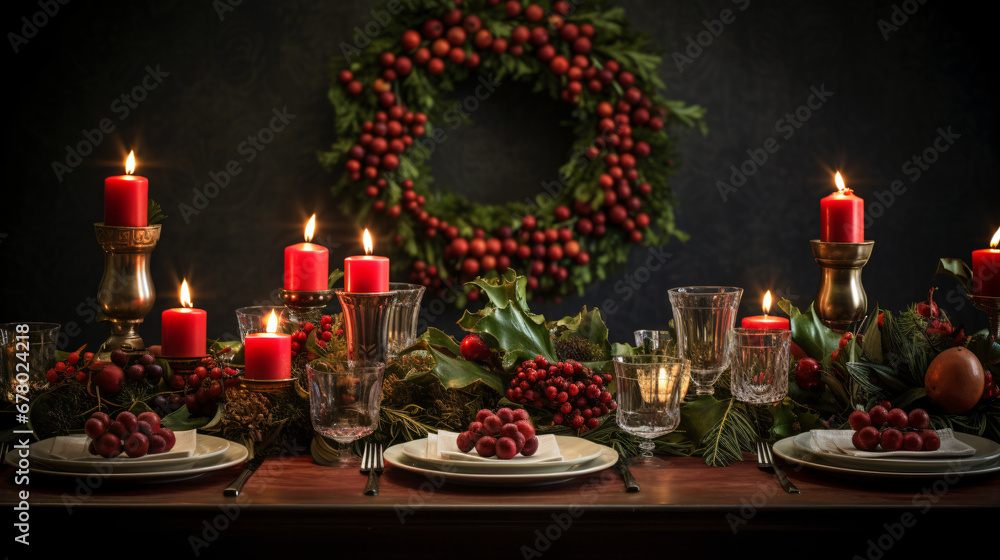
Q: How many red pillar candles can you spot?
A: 8